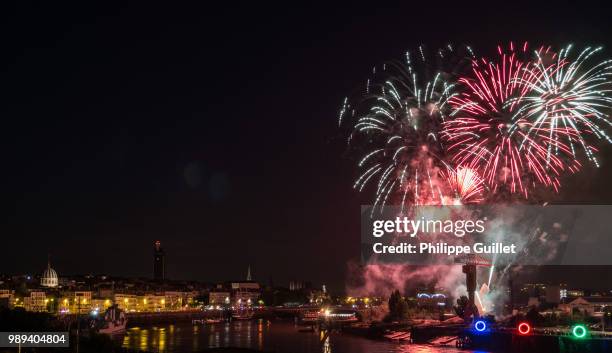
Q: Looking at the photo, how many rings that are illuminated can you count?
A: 3